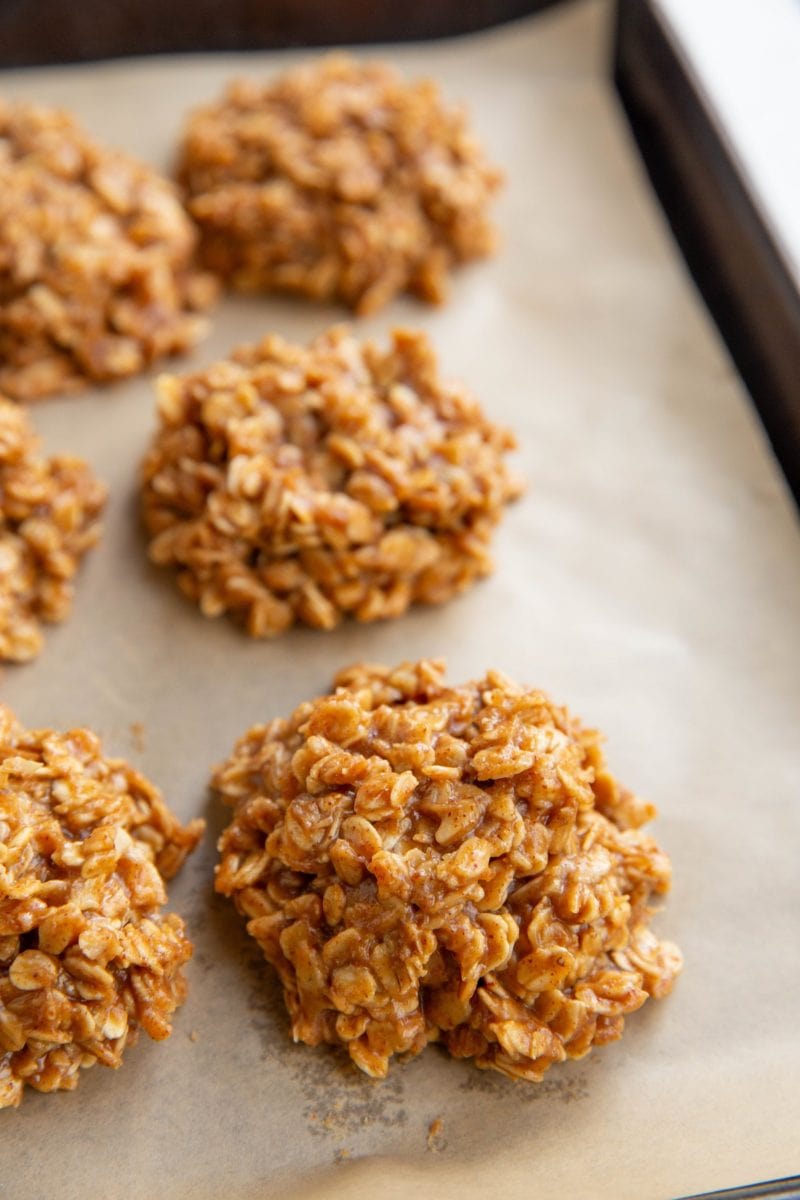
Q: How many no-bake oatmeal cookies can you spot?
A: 6